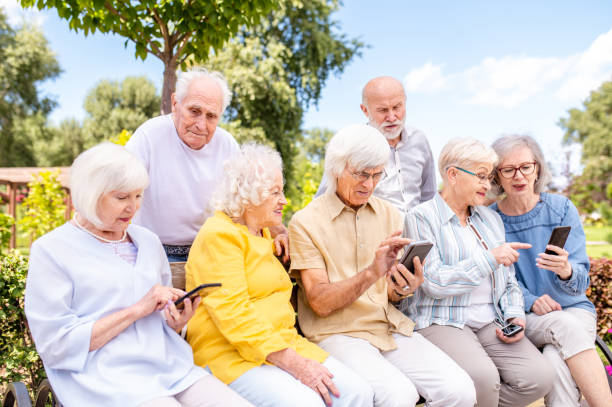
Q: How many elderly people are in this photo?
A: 7